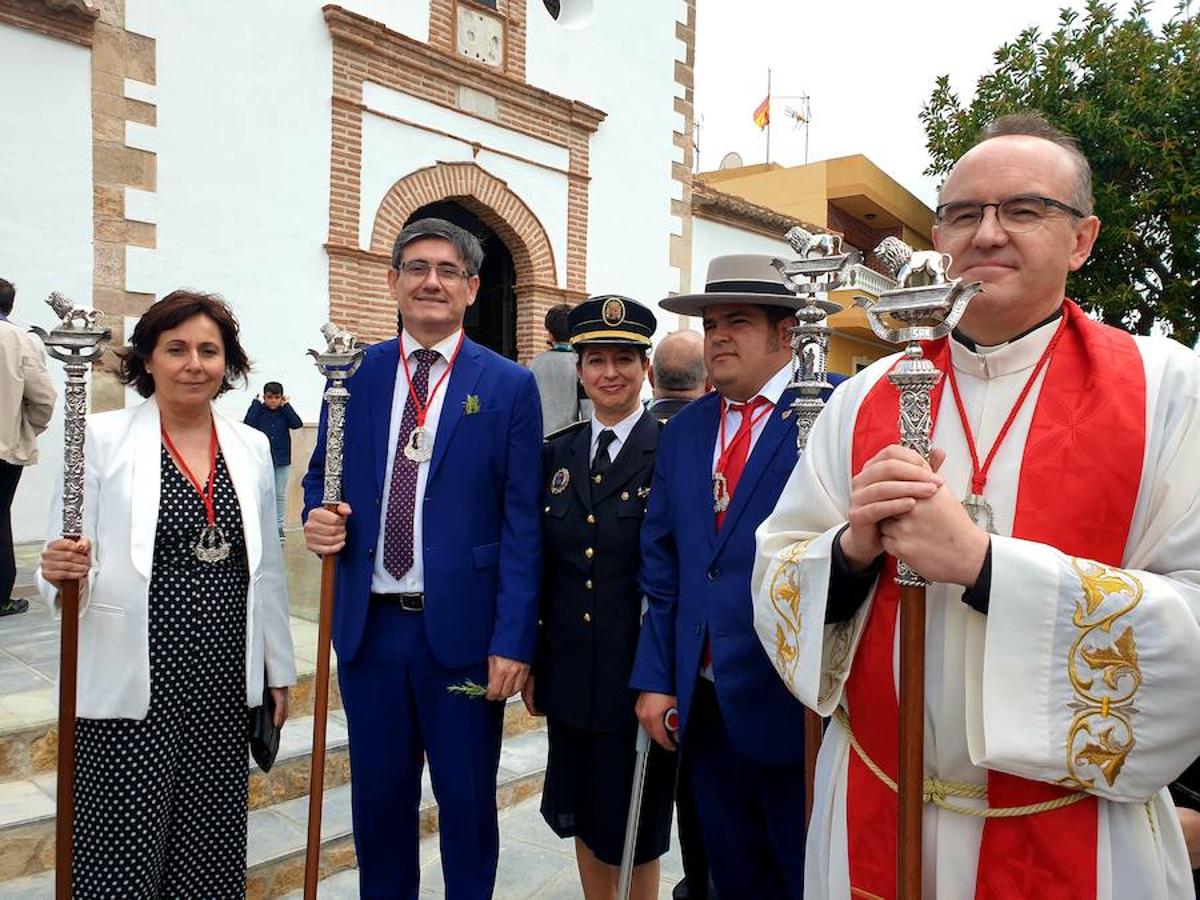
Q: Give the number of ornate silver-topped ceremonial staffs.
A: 4